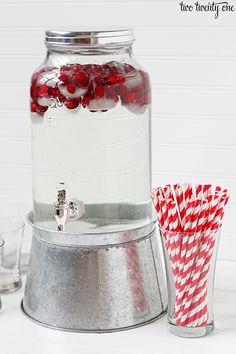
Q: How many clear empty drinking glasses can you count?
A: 2